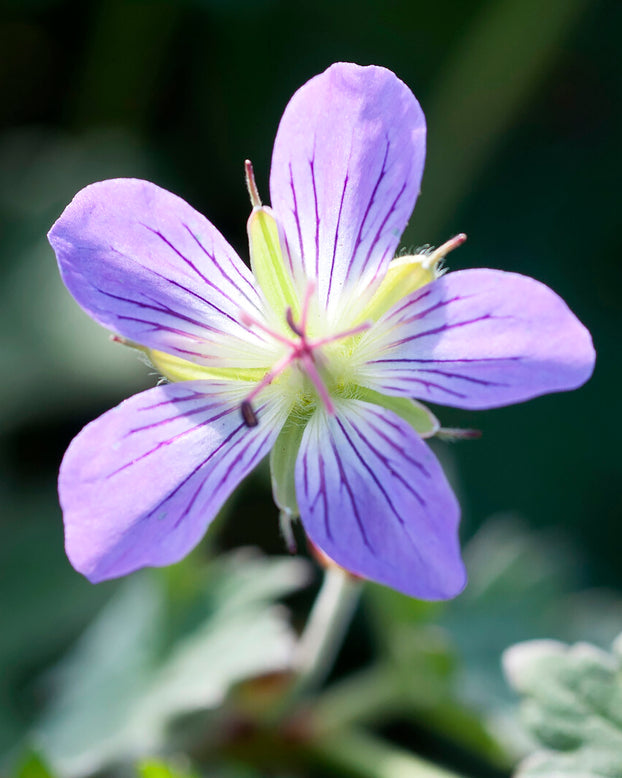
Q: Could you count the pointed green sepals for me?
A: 5